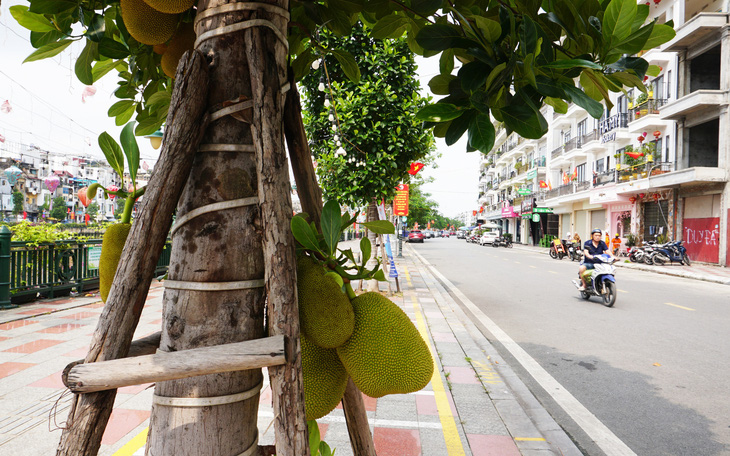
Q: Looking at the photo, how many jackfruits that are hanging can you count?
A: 7